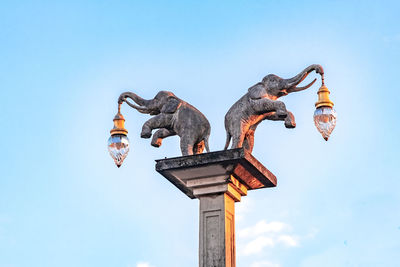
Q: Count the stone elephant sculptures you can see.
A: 2